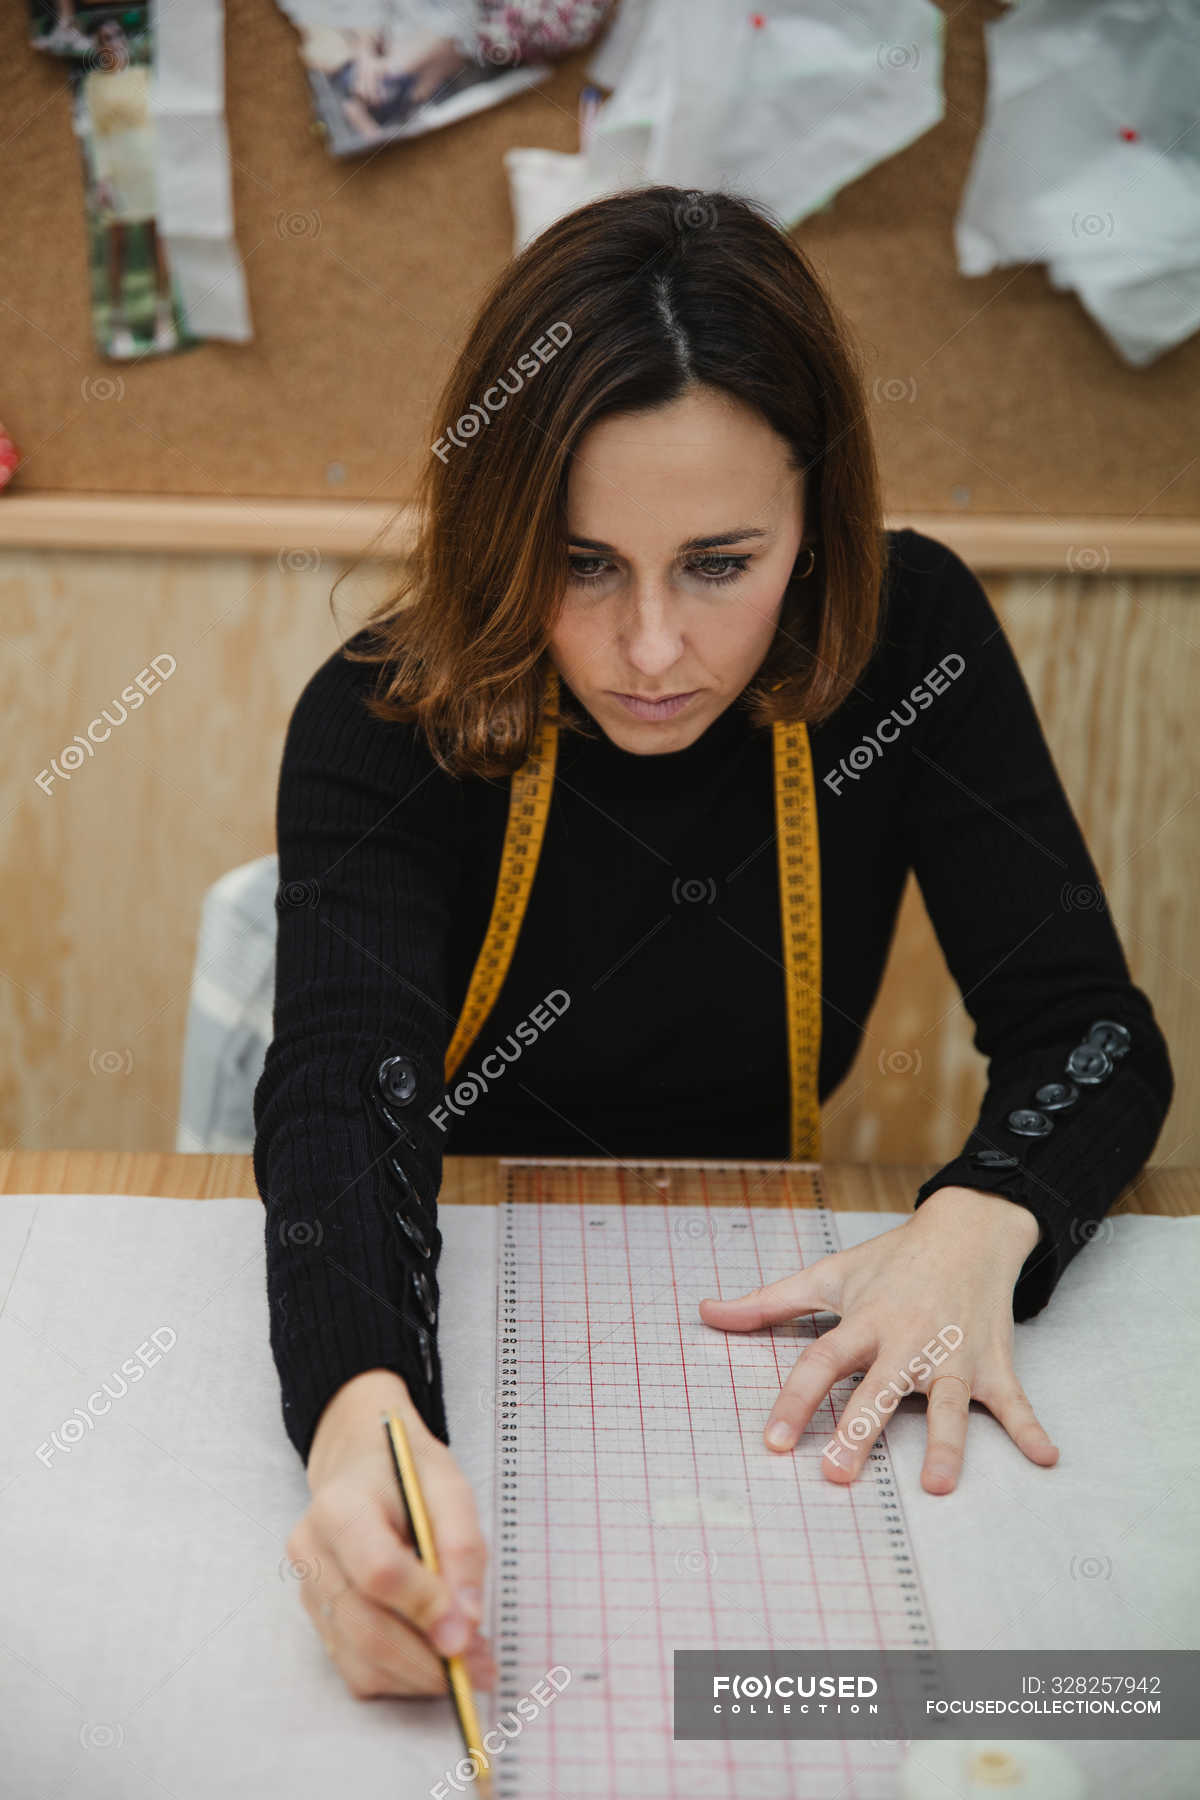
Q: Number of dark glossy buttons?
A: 11